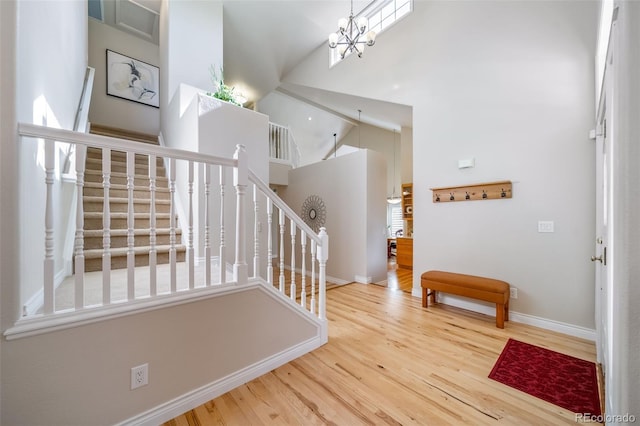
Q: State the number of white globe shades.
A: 6